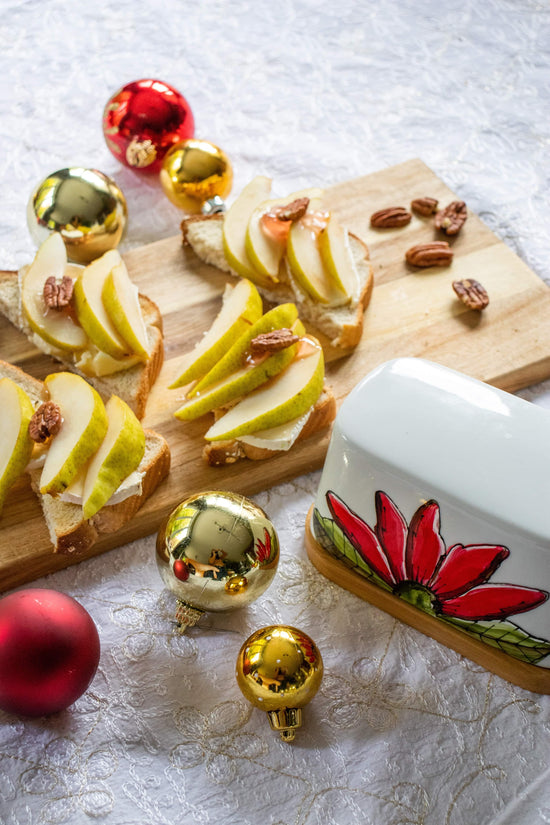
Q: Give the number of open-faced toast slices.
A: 4